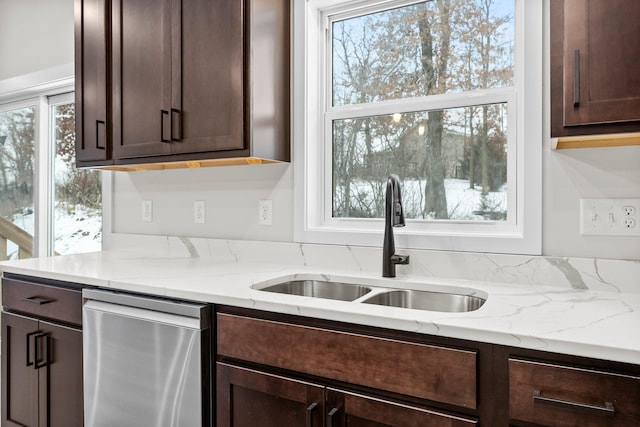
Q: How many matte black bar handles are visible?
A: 10